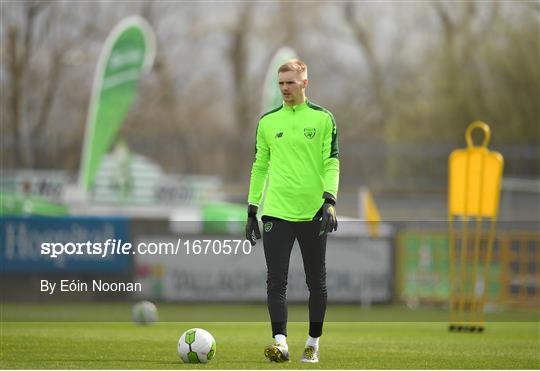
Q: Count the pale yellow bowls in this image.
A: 0